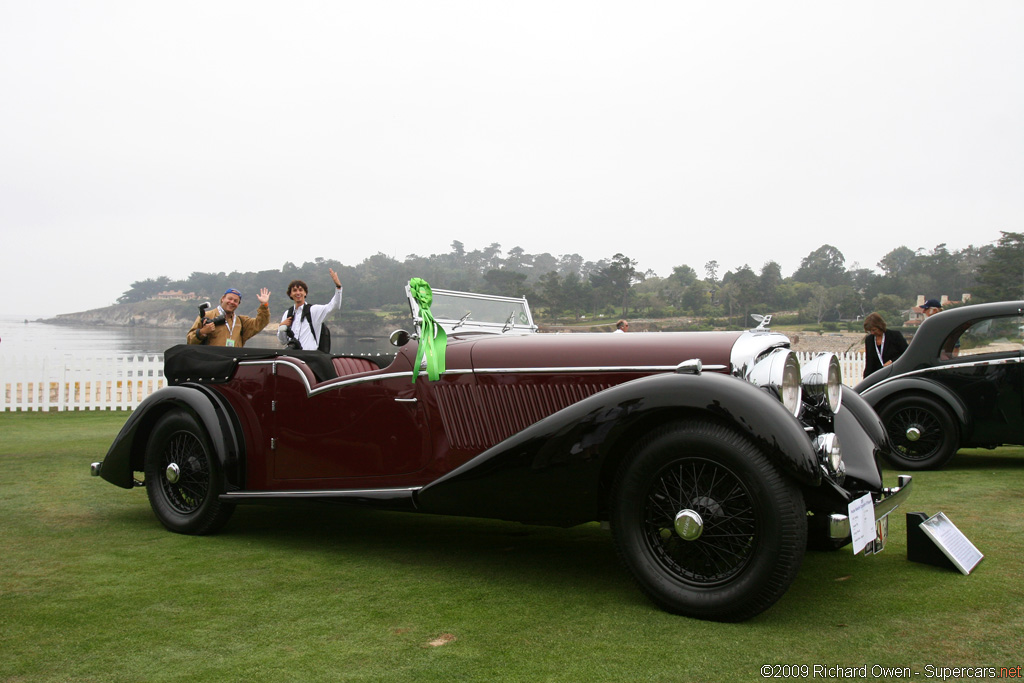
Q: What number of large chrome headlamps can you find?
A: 2